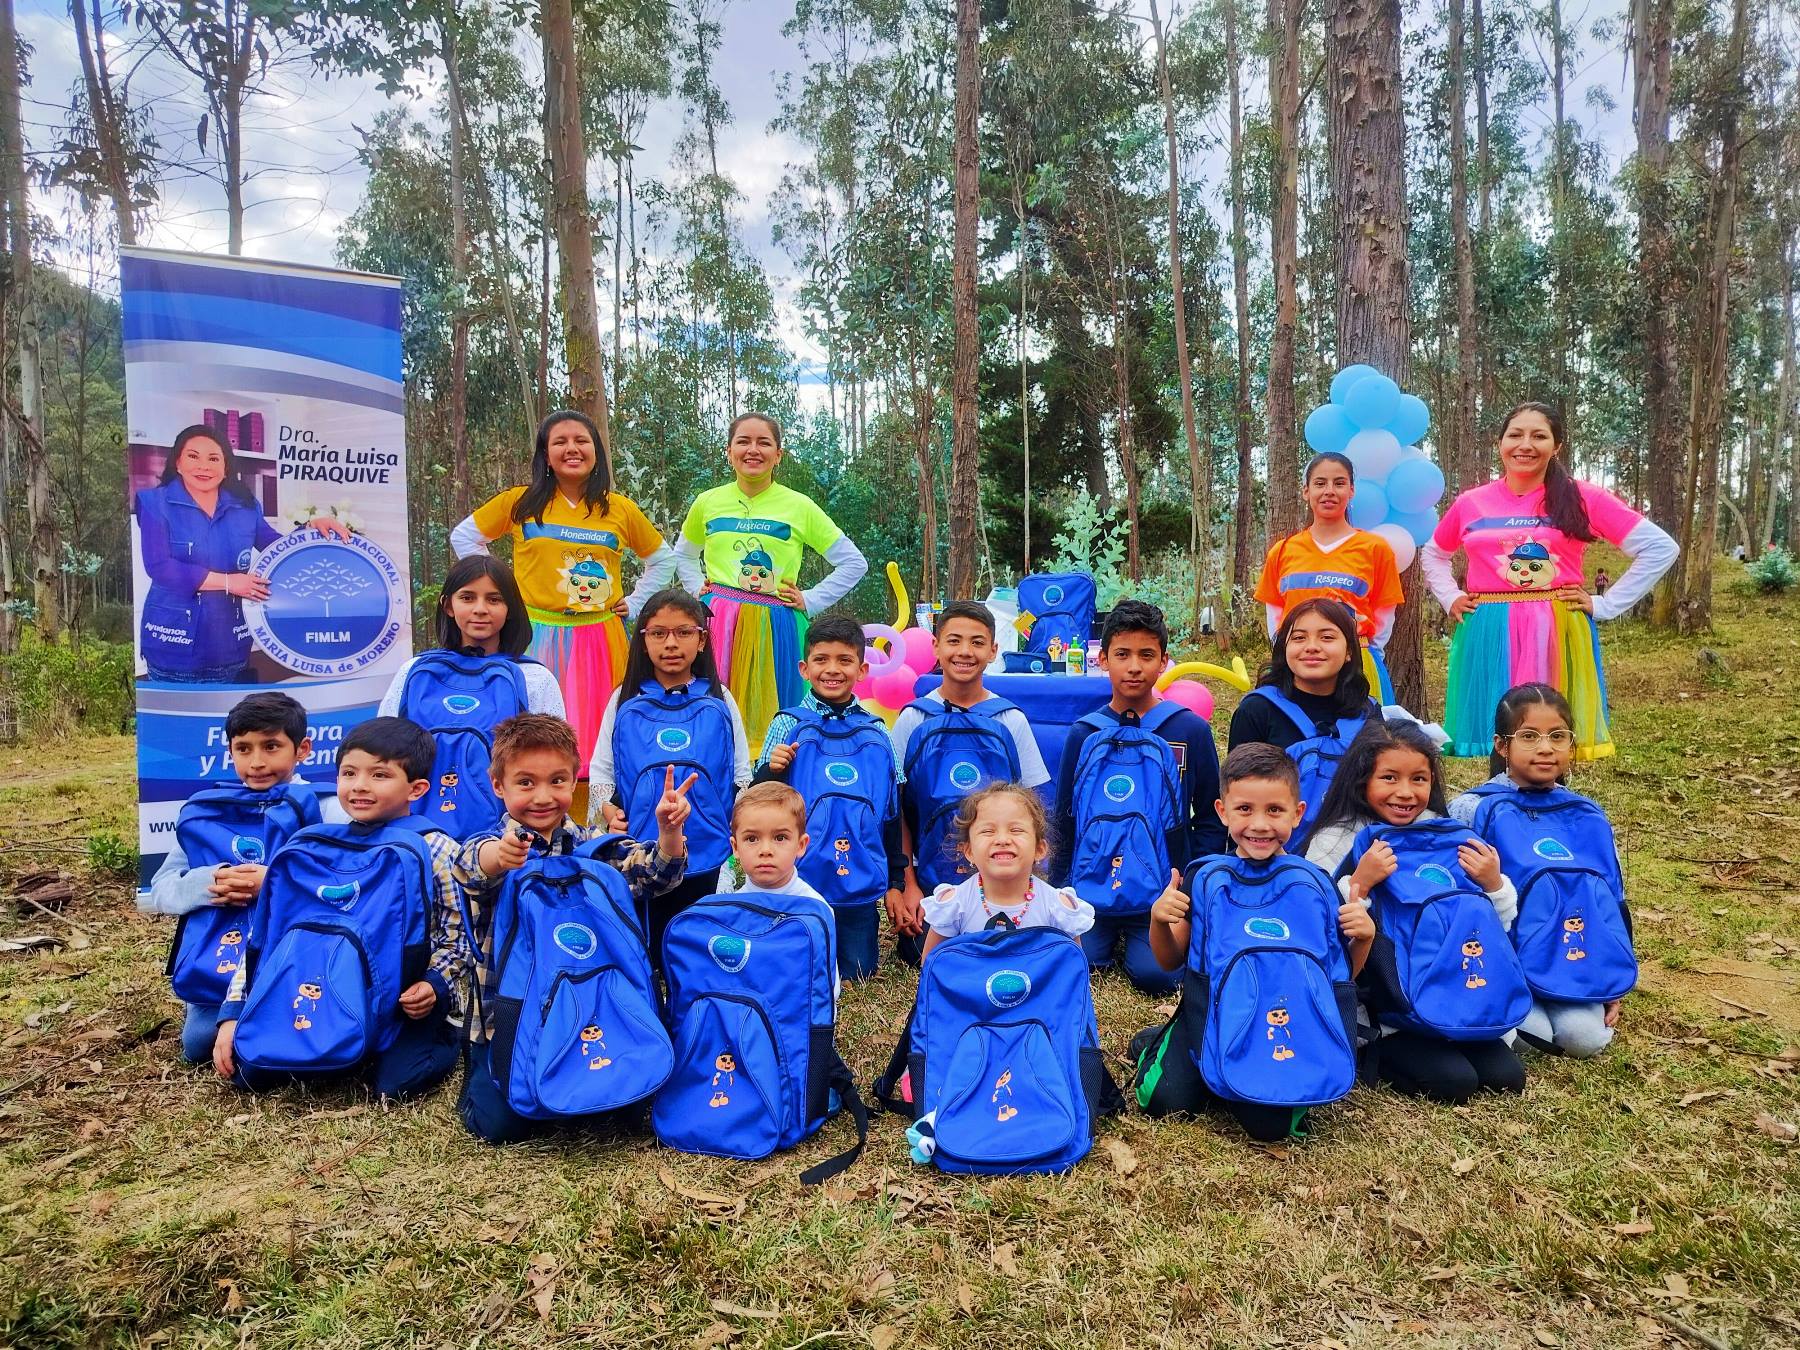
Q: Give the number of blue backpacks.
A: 15